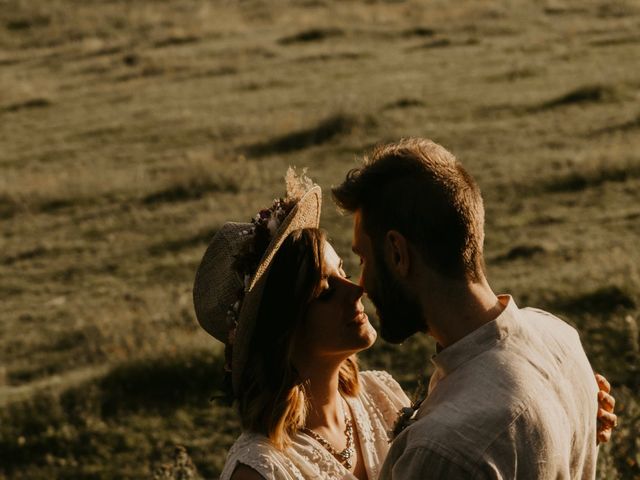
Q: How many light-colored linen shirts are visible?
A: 1